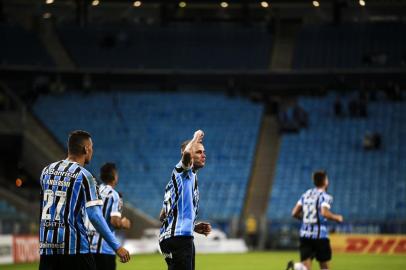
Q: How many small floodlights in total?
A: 8